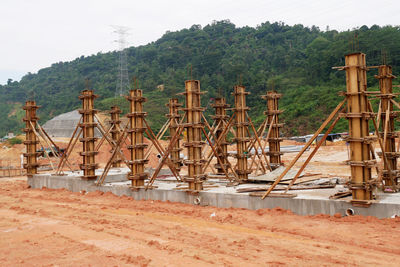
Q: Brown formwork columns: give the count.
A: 11